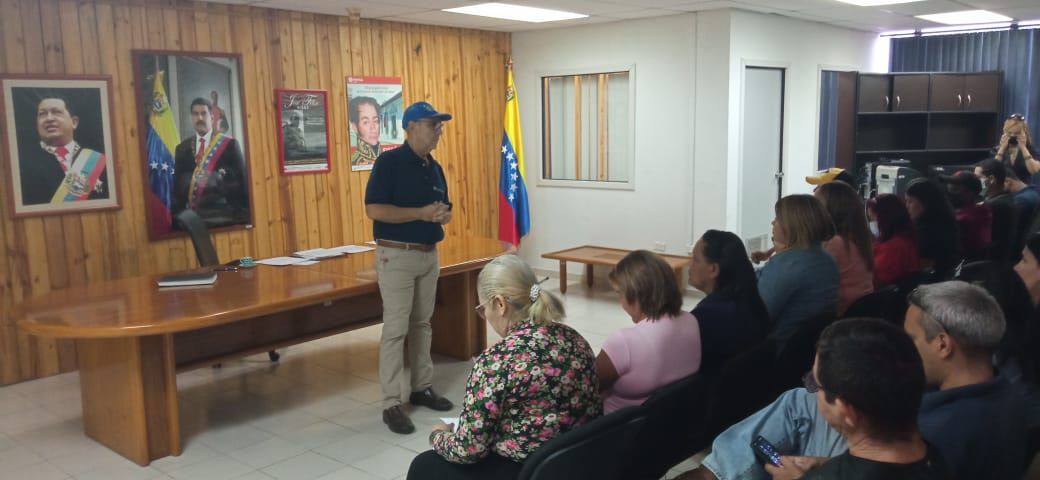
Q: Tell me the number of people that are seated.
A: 14